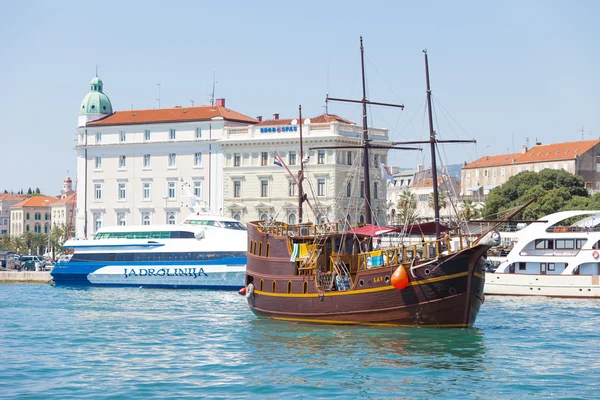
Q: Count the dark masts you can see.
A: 3